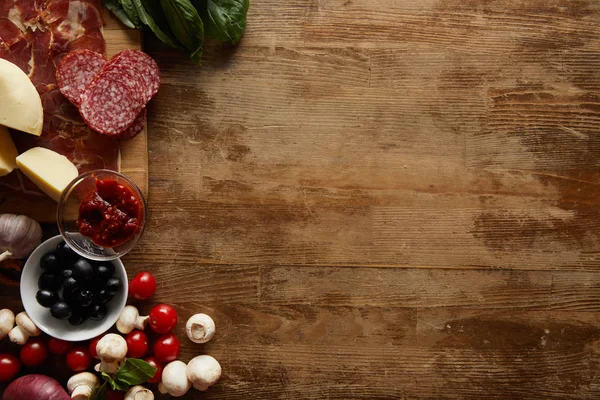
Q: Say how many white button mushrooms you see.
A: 9